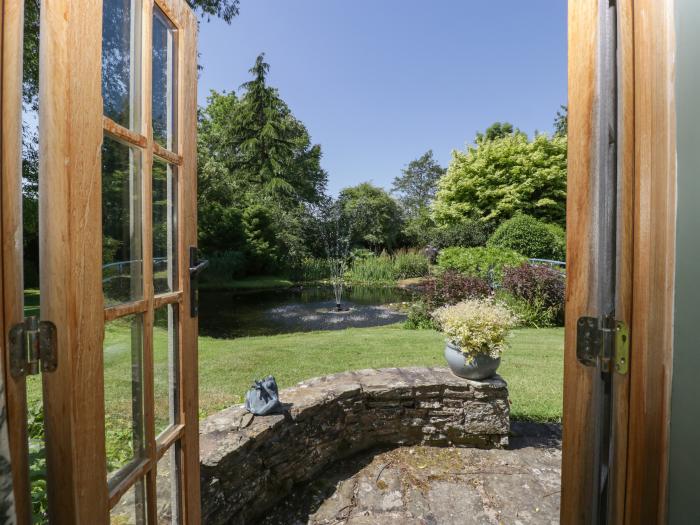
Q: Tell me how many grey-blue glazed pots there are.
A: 1